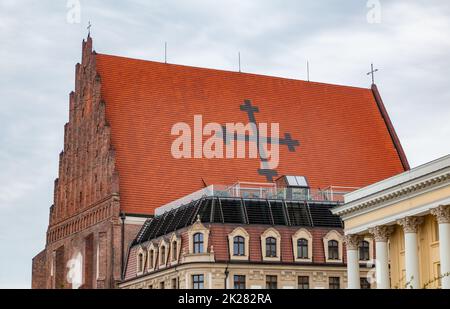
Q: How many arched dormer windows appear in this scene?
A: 10